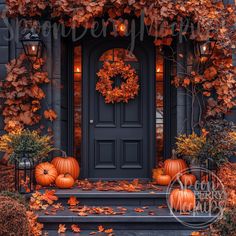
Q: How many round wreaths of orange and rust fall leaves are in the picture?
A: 1